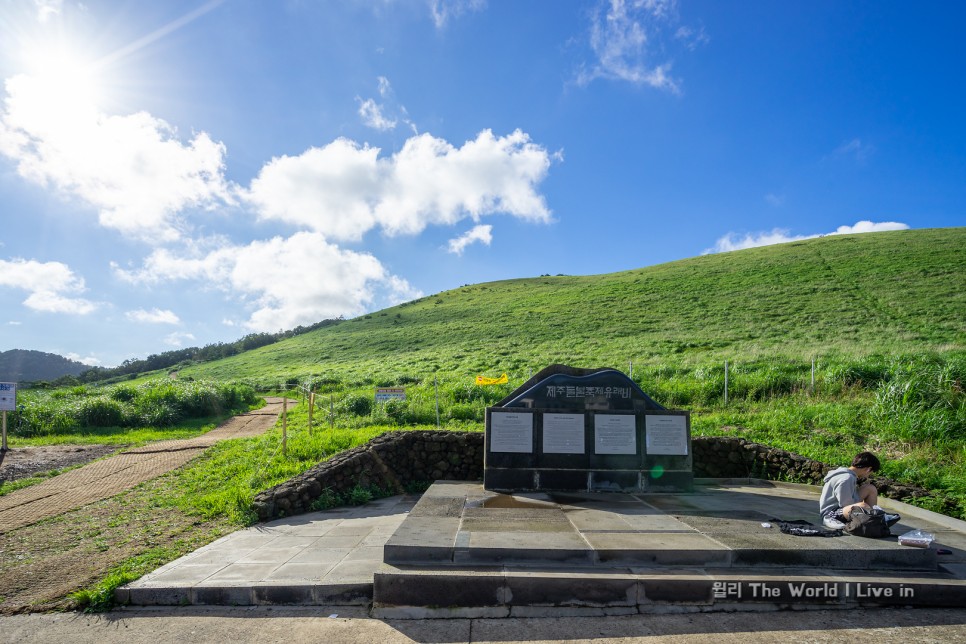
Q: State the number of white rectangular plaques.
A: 4